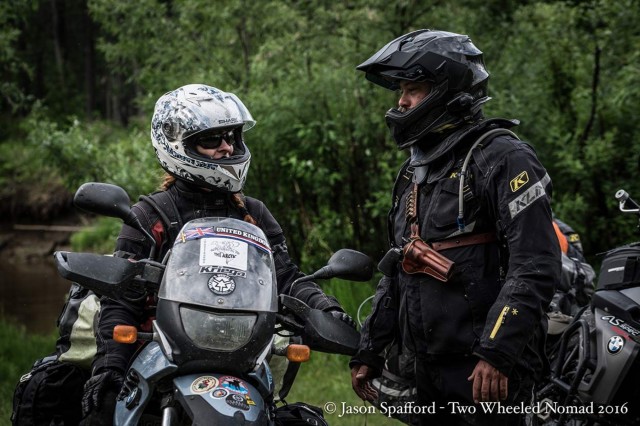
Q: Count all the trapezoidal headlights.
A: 1